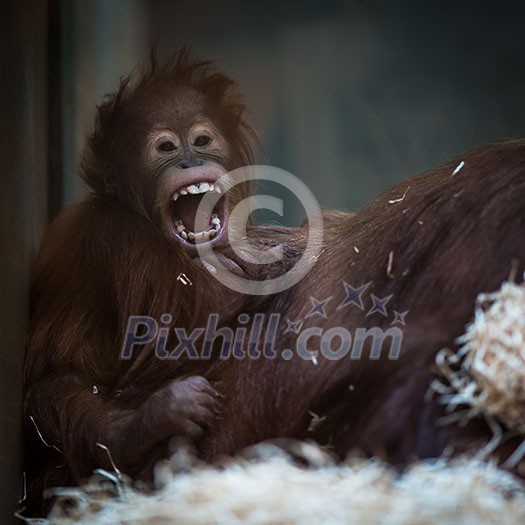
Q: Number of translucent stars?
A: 5